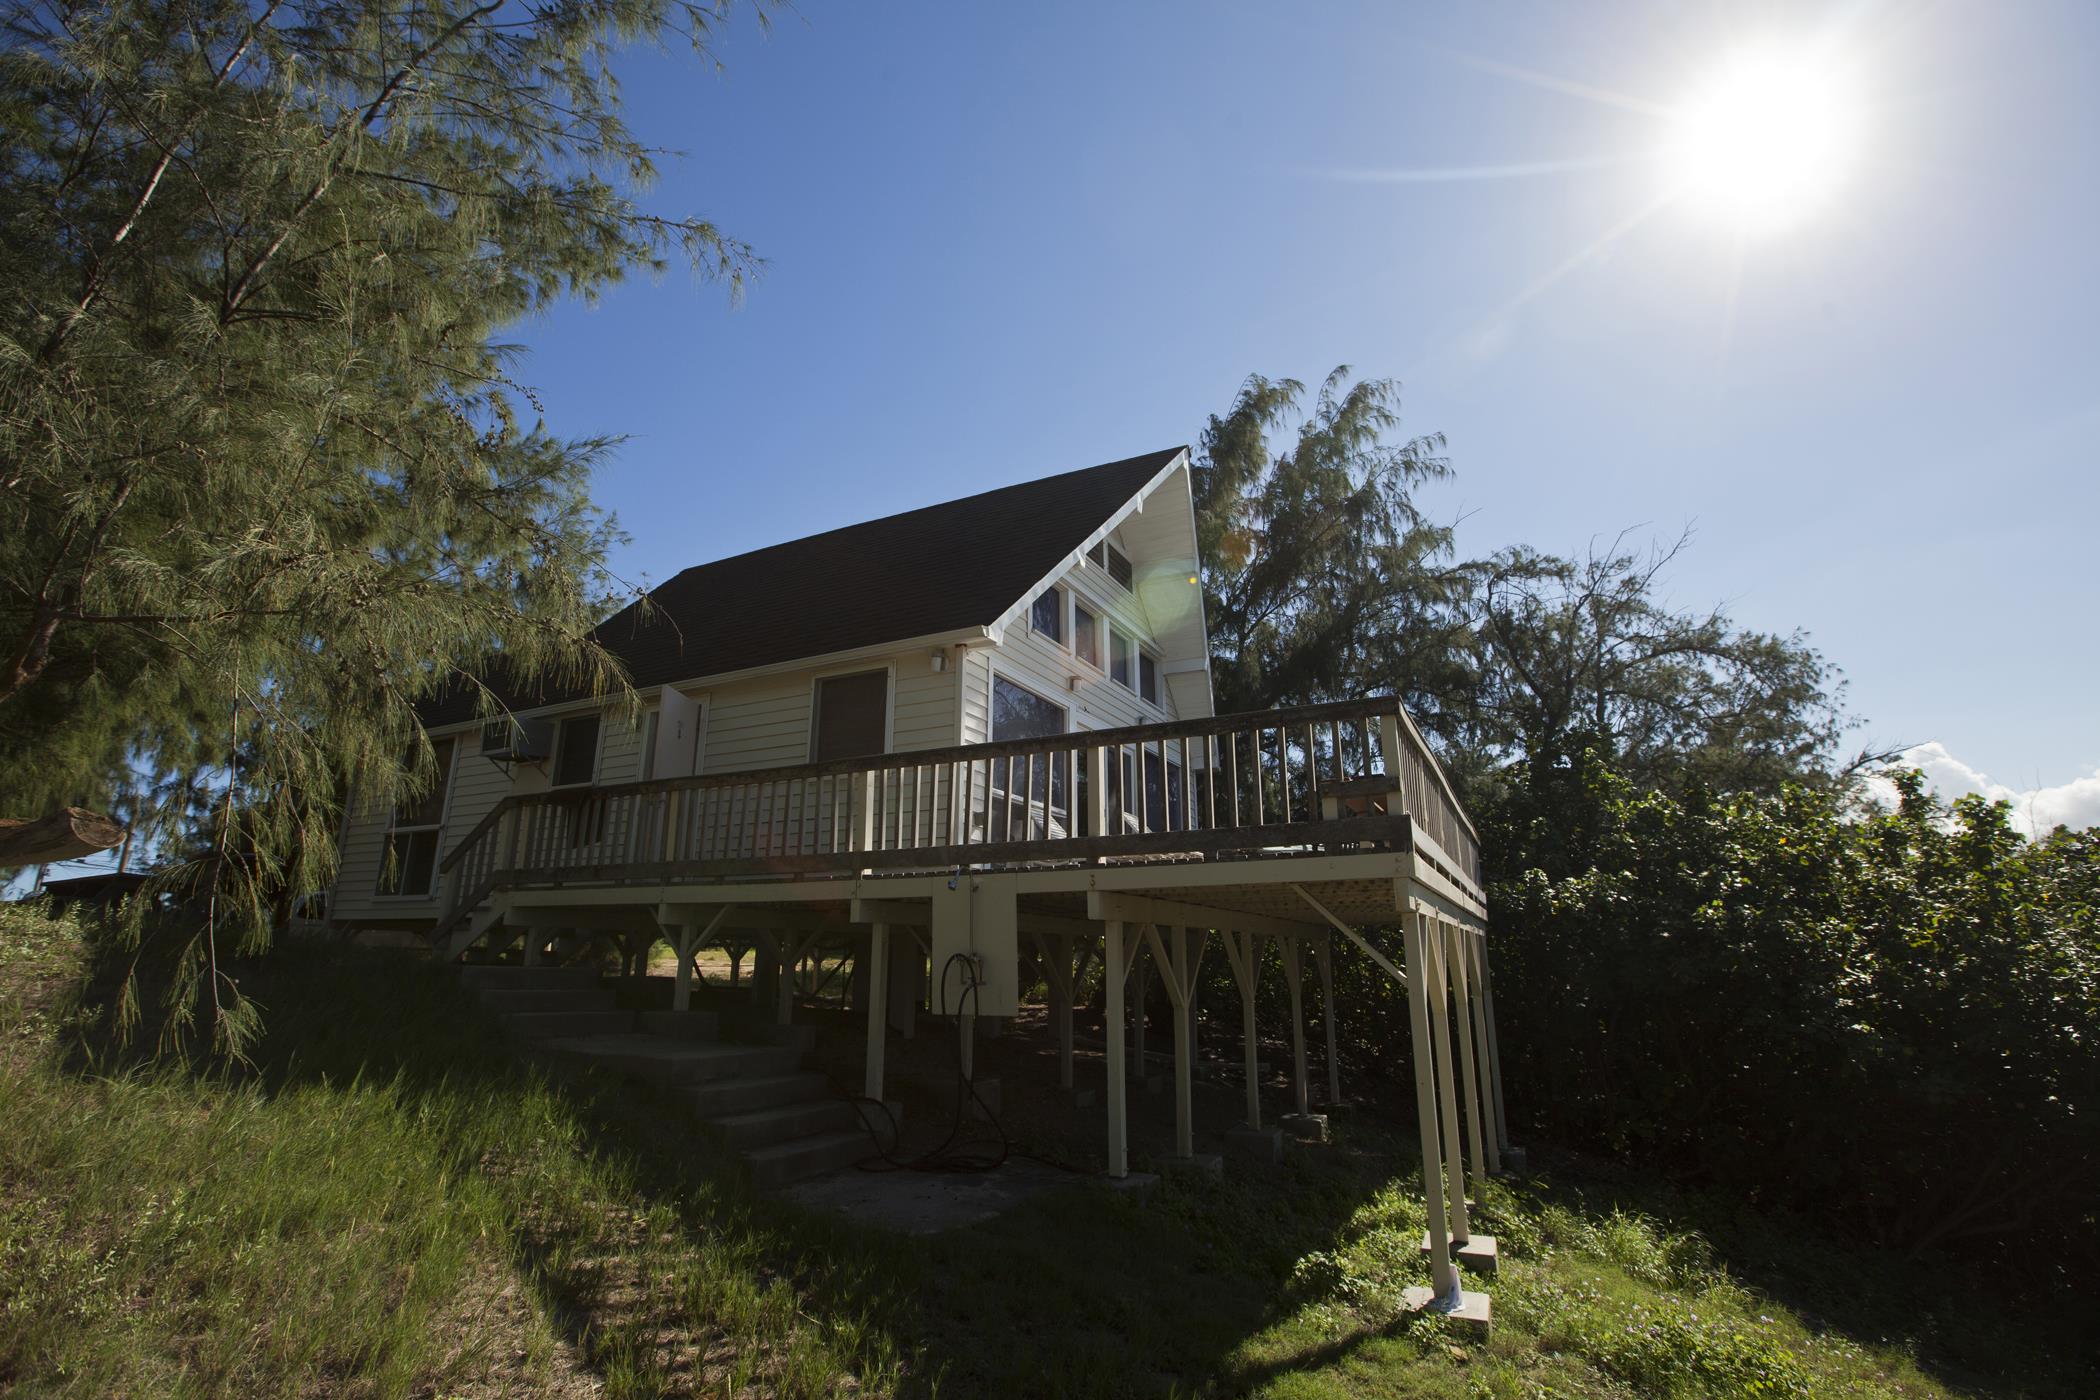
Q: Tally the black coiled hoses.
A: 1